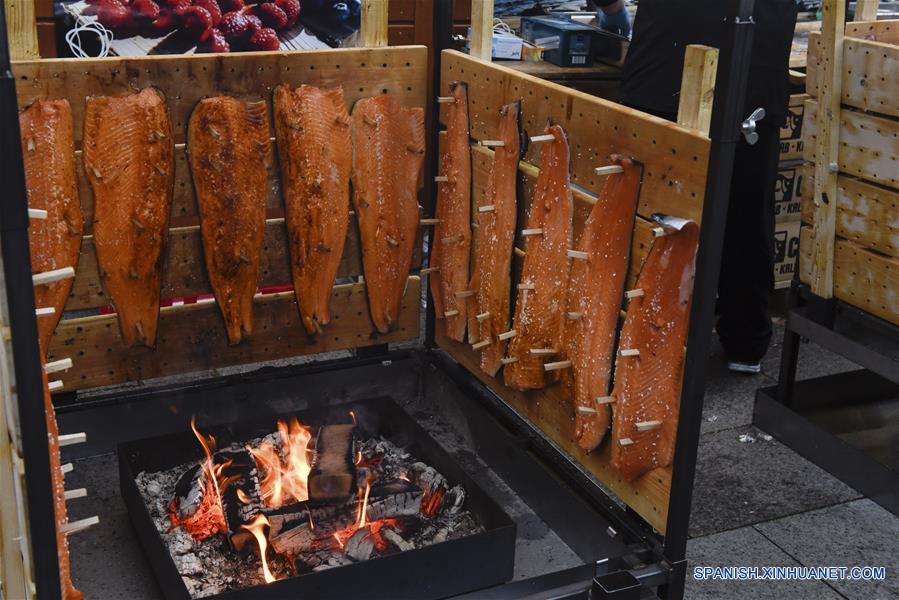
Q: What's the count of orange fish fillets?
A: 11